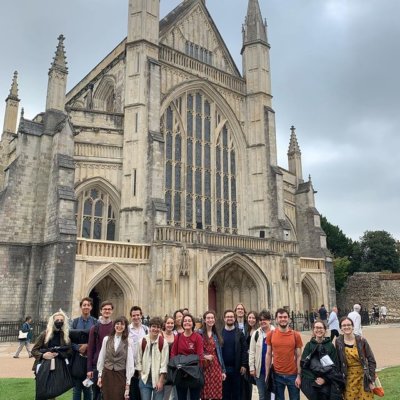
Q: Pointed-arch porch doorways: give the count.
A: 3